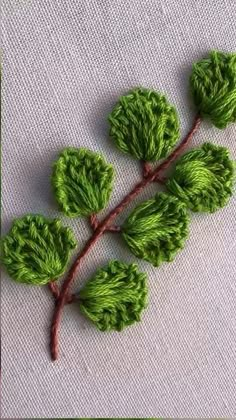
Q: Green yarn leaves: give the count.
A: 7